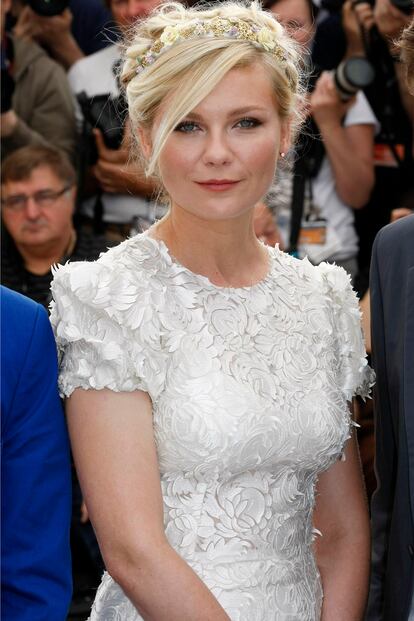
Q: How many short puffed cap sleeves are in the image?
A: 2